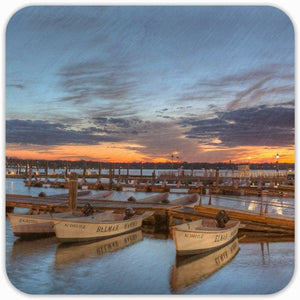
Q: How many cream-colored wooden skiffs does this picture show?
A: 3